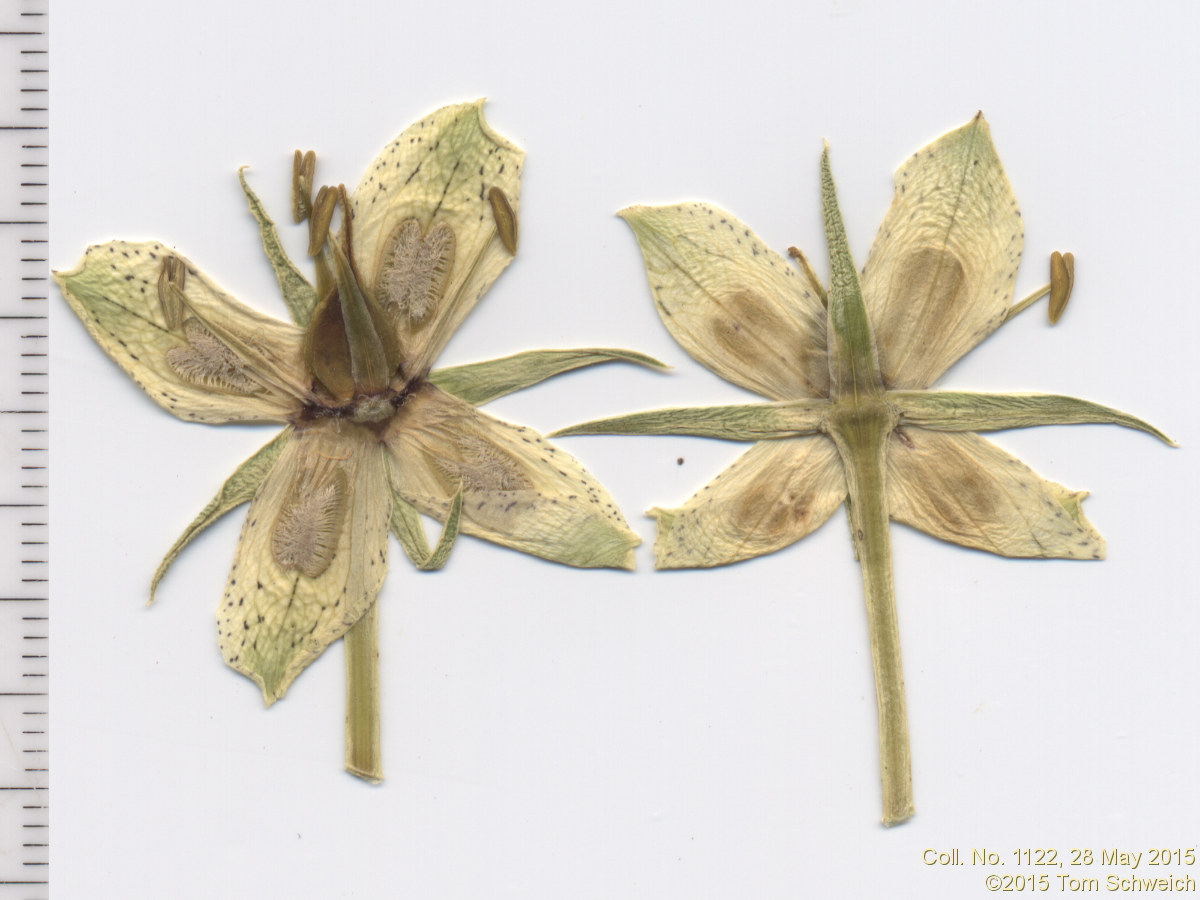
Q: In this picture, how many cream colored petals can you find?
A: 8